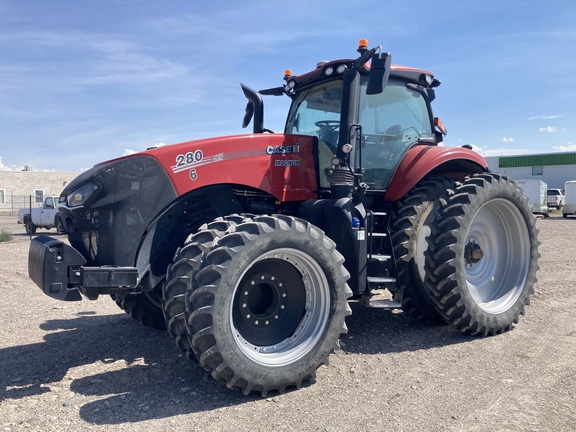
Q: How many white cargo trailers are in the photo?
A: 2